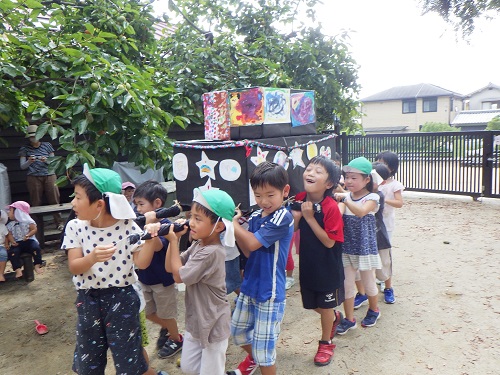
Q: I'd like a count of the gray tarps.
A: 2